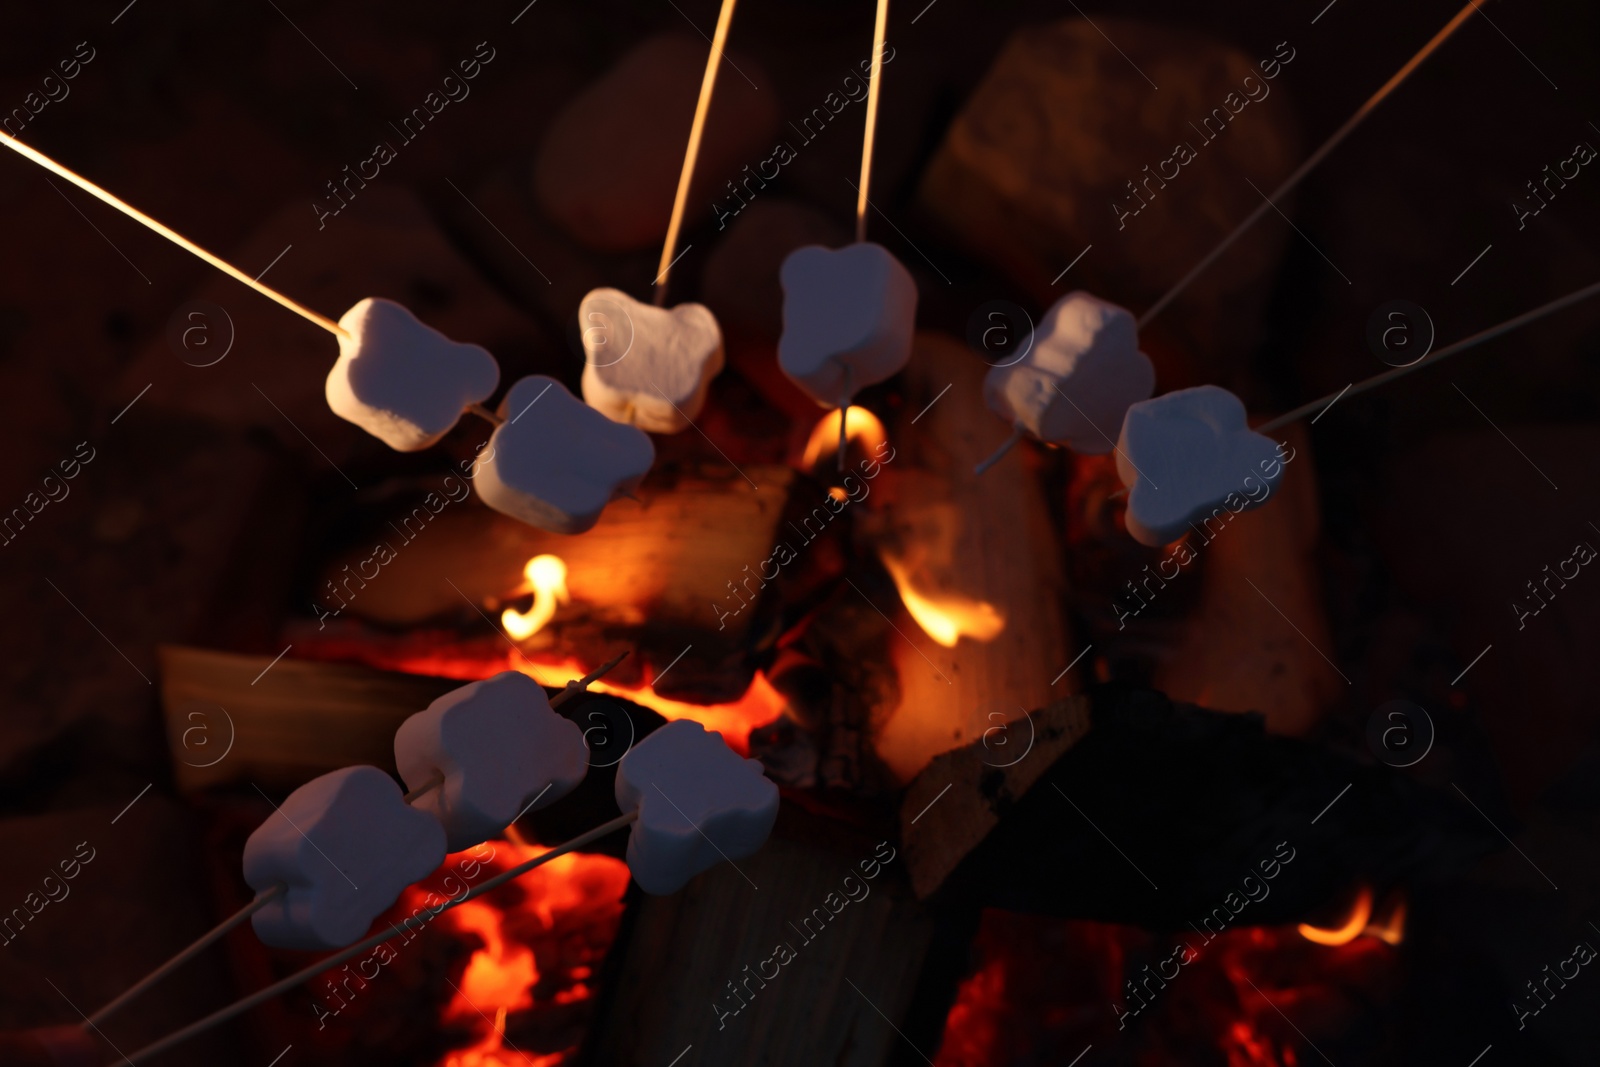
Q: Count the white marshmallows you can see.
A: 9